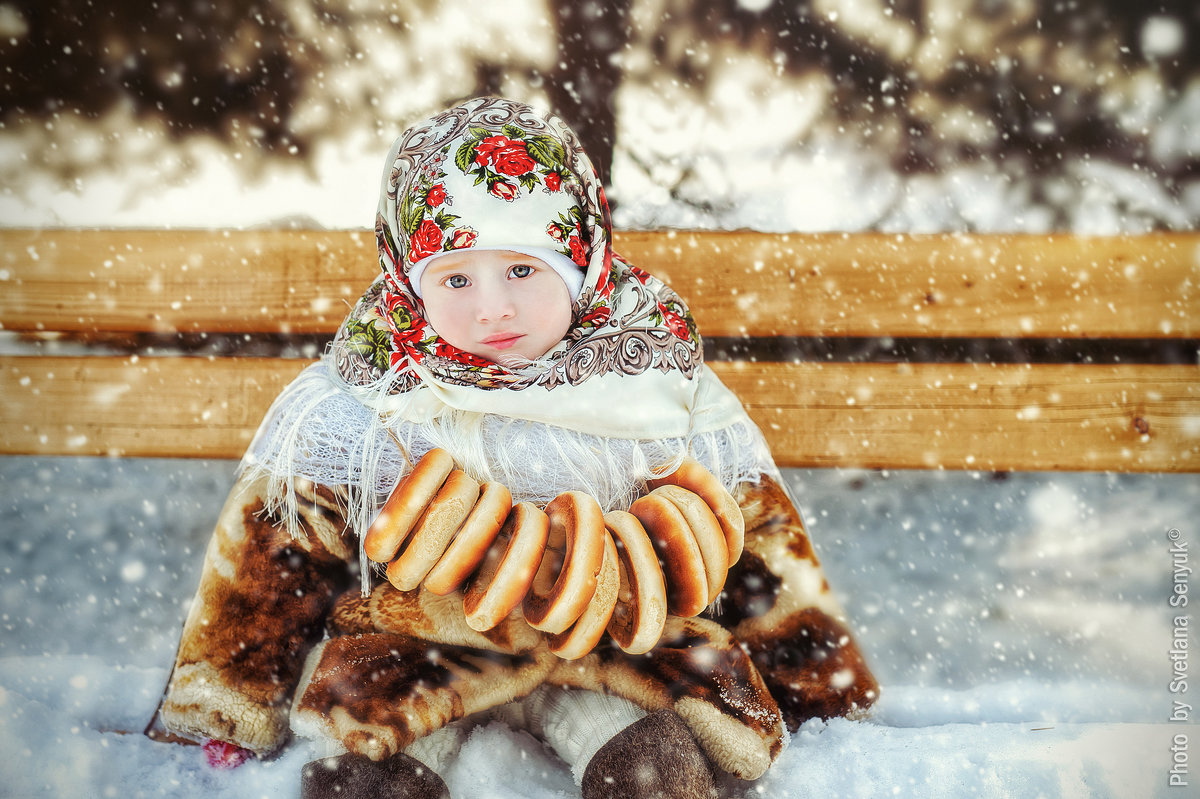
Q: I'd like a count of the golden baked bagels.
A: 10